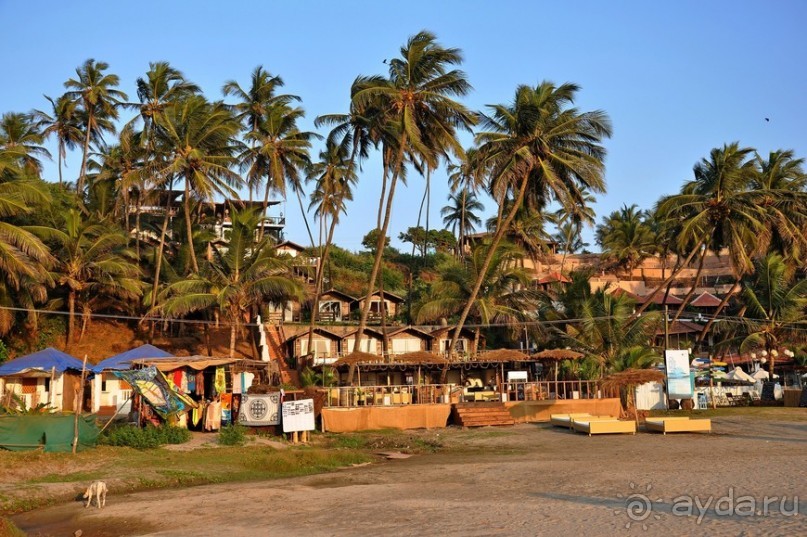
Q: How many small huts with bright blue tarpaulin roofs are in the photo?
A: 2